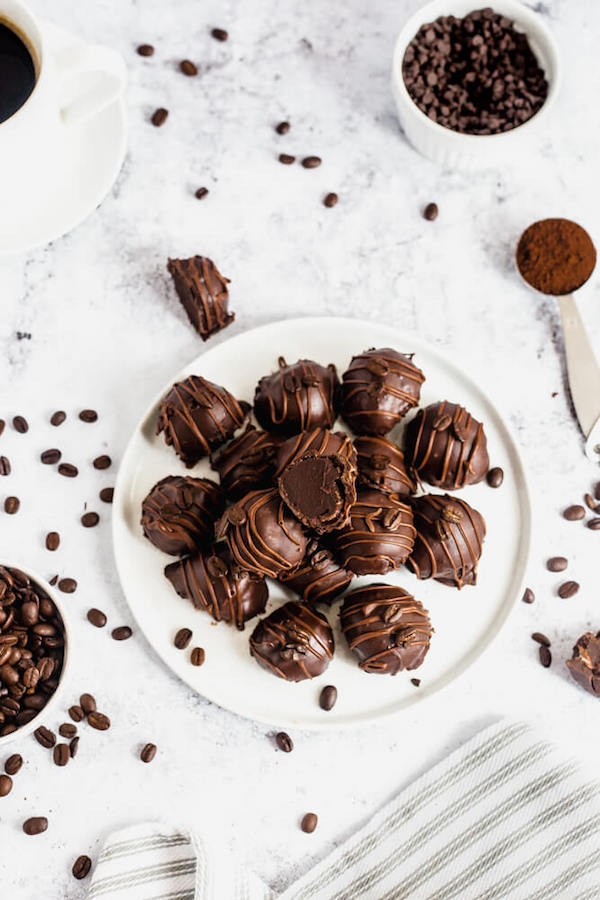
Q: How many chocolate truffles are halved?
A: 1